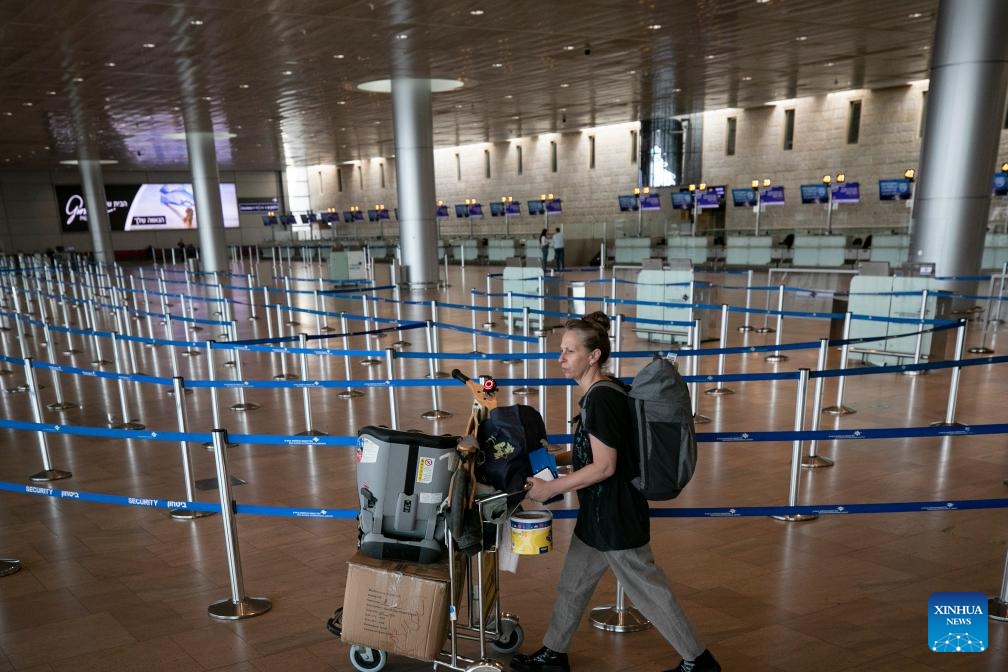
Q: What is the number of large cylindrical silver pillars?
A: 4